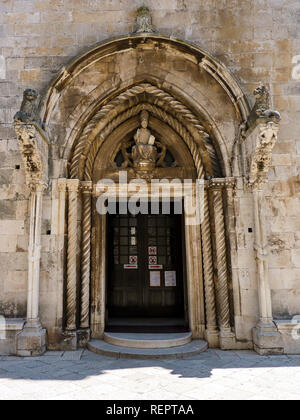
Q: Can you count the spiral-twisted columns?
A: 4